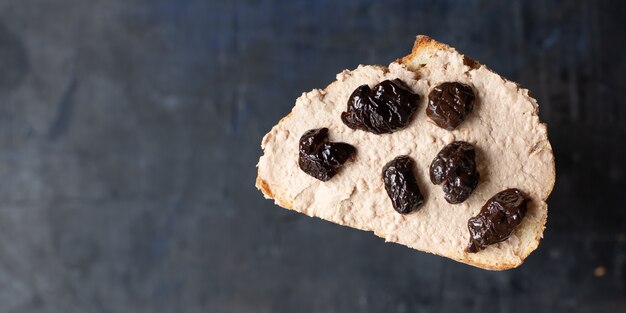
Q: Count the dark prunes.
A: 6